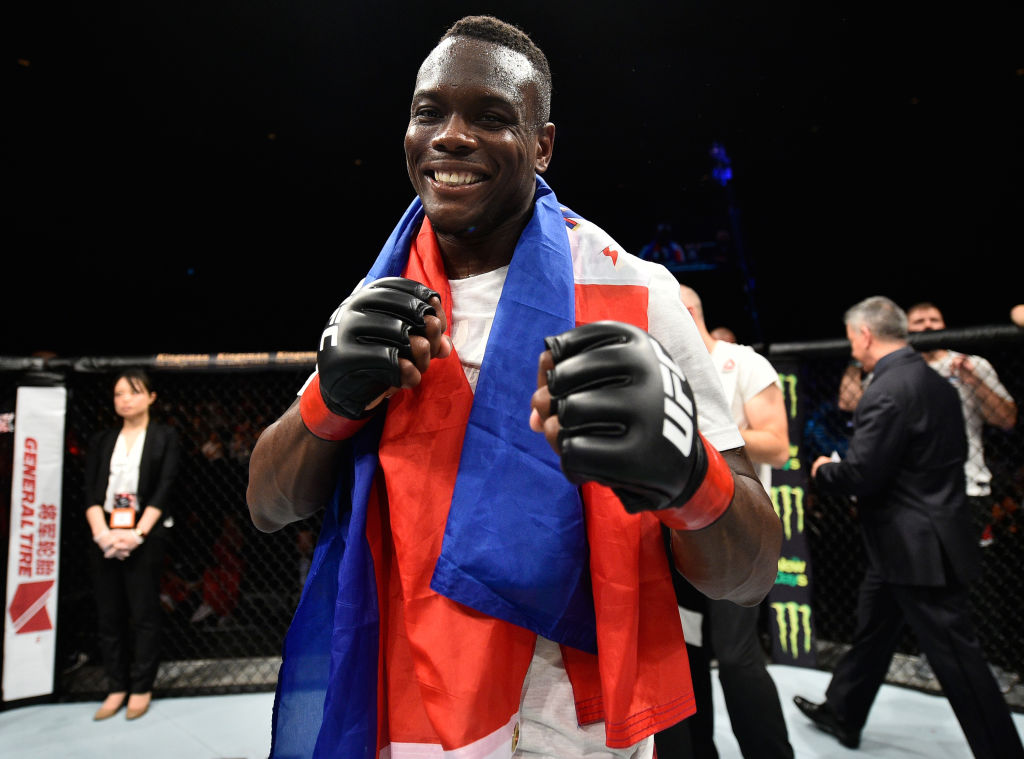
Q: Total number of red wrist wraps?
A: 2